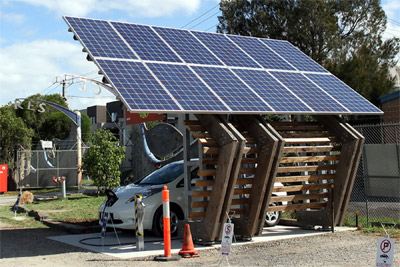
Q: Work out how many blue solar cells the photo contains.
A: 12